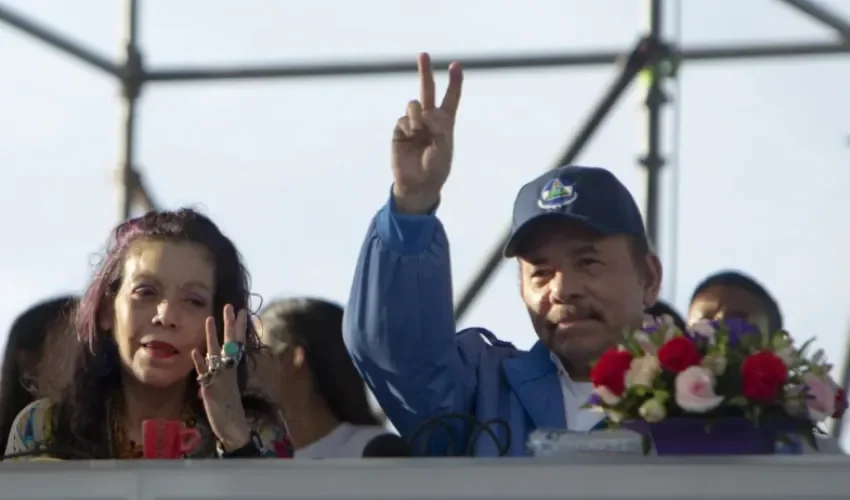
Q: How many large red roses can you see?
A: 3